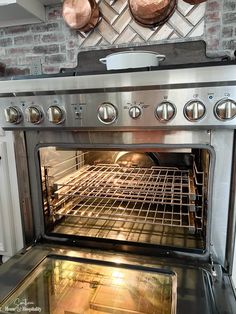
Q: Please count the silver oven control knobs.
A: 8